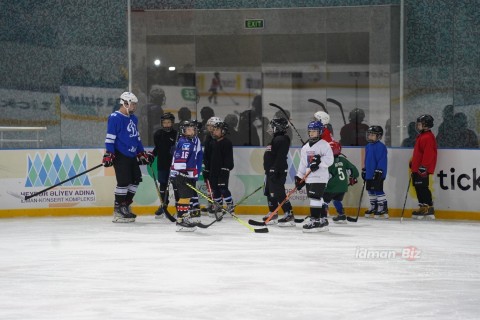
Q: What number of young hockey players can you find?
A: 11